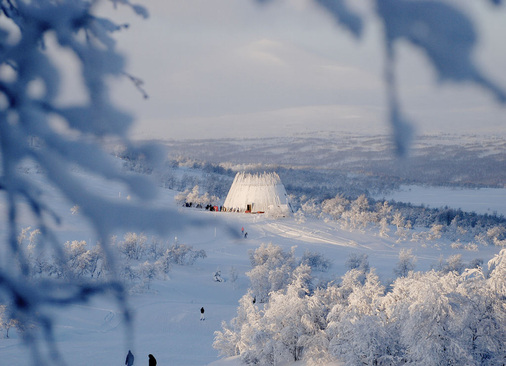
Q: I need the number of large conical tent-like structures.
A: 1